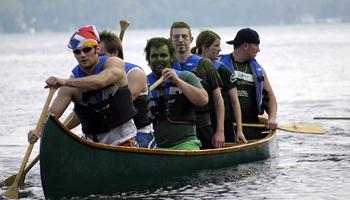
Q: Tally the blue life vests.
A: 6